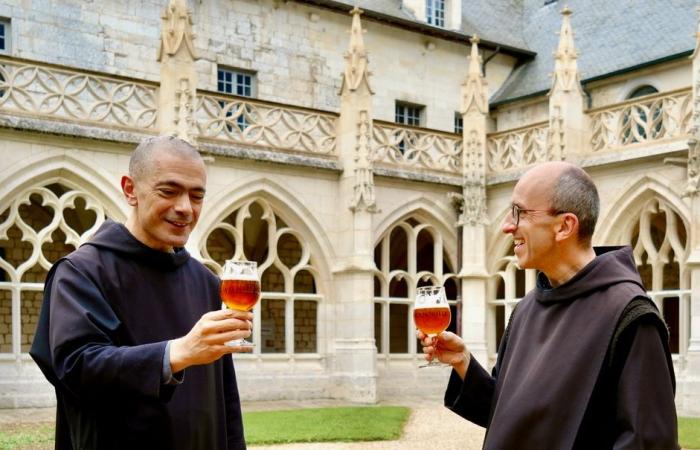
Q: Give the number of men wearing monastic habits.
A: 2